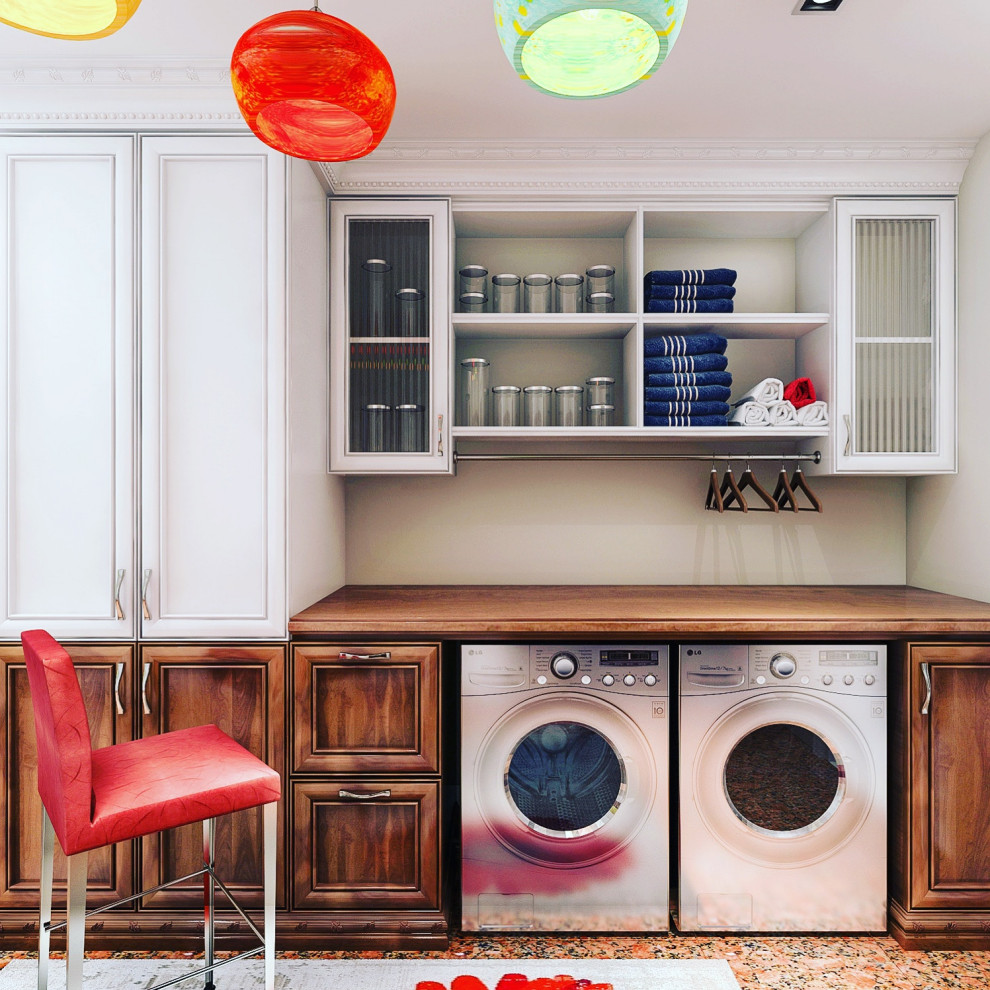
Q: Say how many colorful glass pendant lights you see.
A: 3